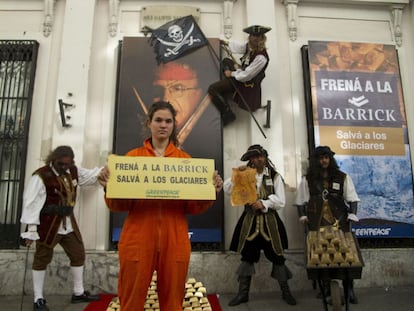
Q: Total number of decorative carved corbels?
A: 5